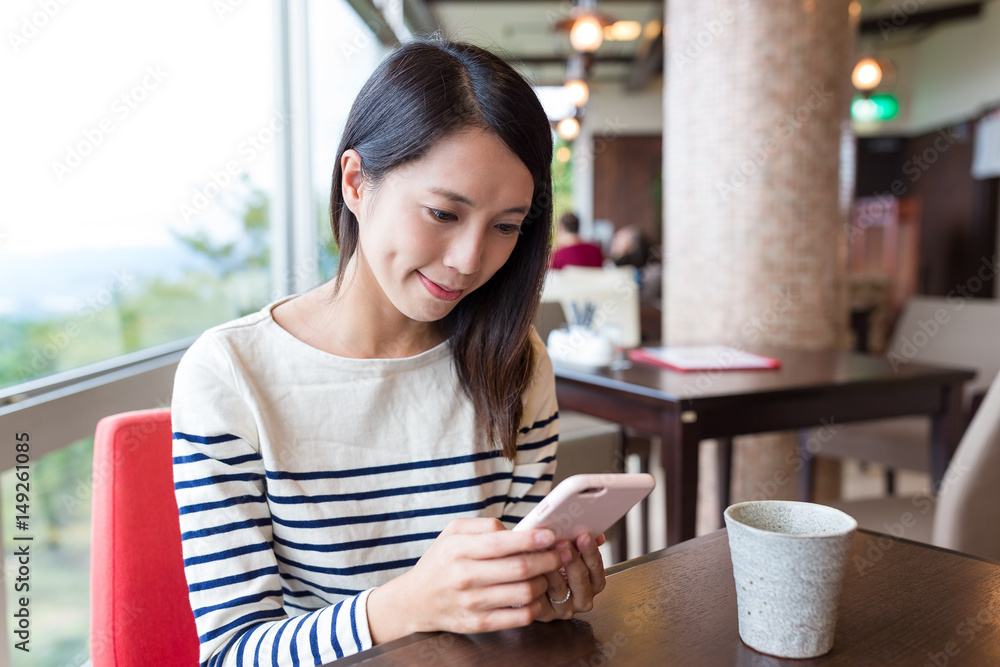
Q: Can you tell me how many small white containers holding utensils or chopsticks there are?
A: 1